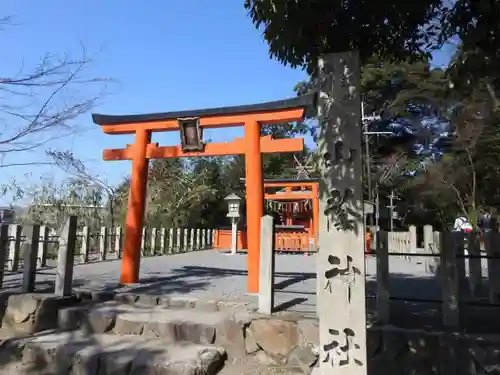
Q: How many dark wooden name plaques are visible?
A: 1